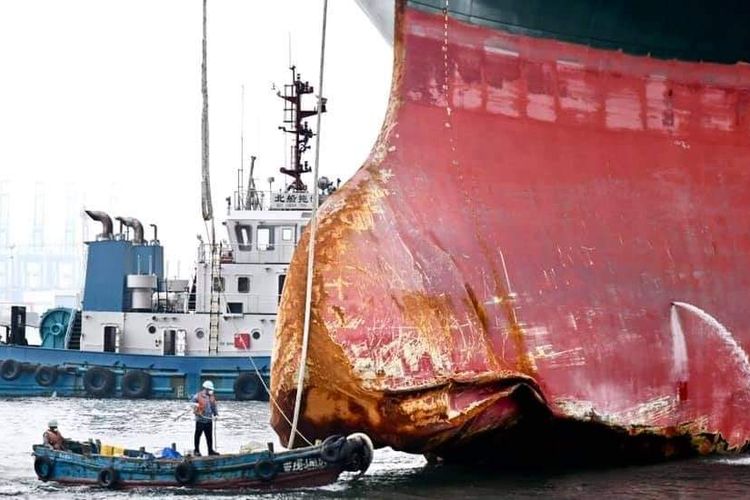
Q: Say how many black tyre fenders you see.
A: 11